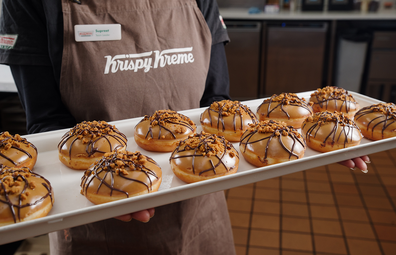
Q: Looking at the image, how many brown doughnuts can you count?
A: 12